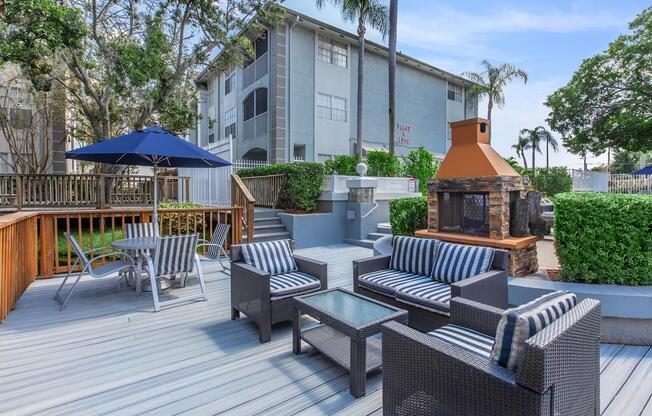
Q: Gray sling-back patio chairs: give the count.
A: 4